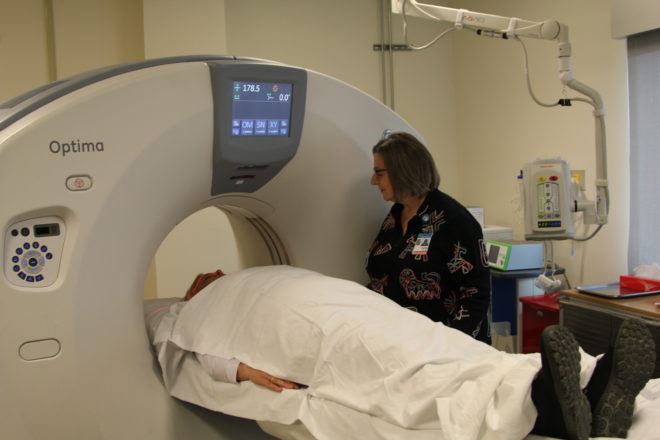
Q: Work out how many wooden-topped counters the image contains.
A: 1